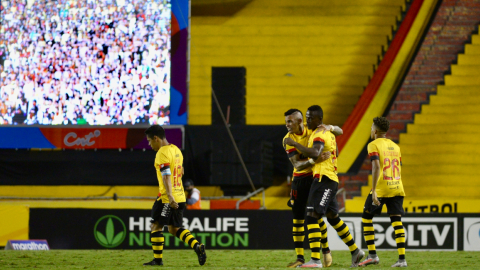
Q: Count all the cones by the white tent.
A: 0